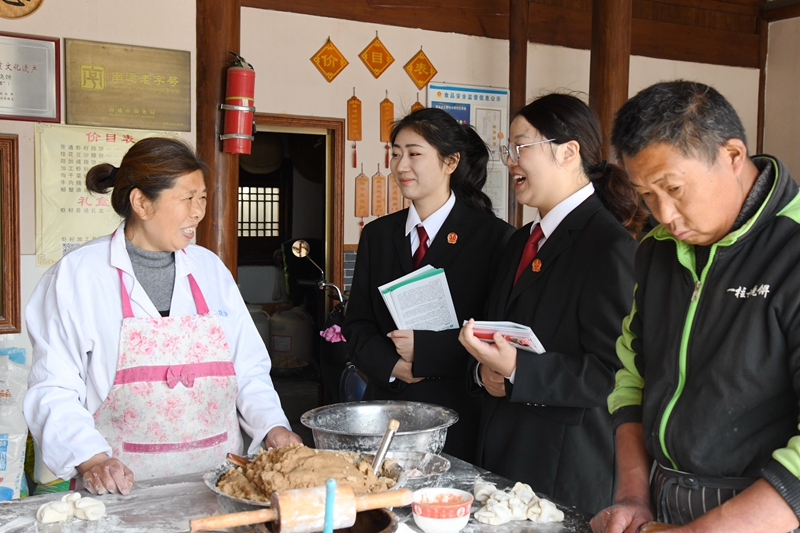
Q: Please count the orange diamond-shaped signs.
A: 3